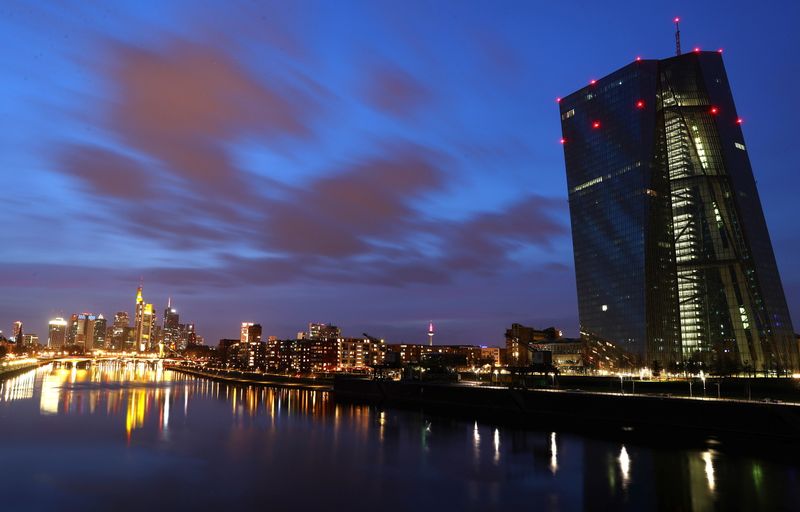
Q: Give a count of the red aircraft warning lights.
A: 11